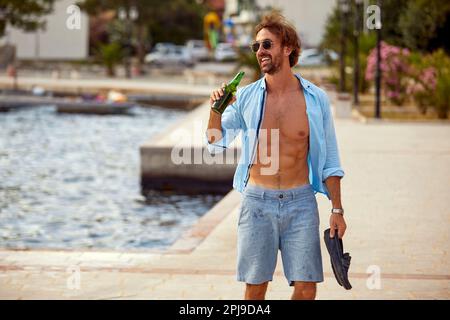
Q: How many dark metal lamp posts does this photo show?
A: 3